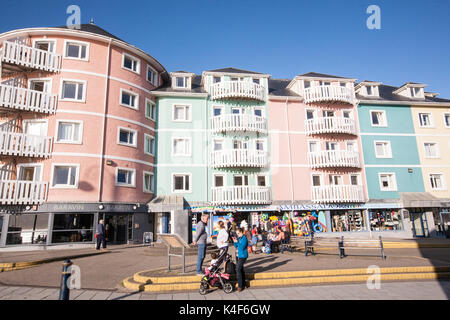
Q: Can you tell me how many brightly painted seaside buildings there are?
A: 5